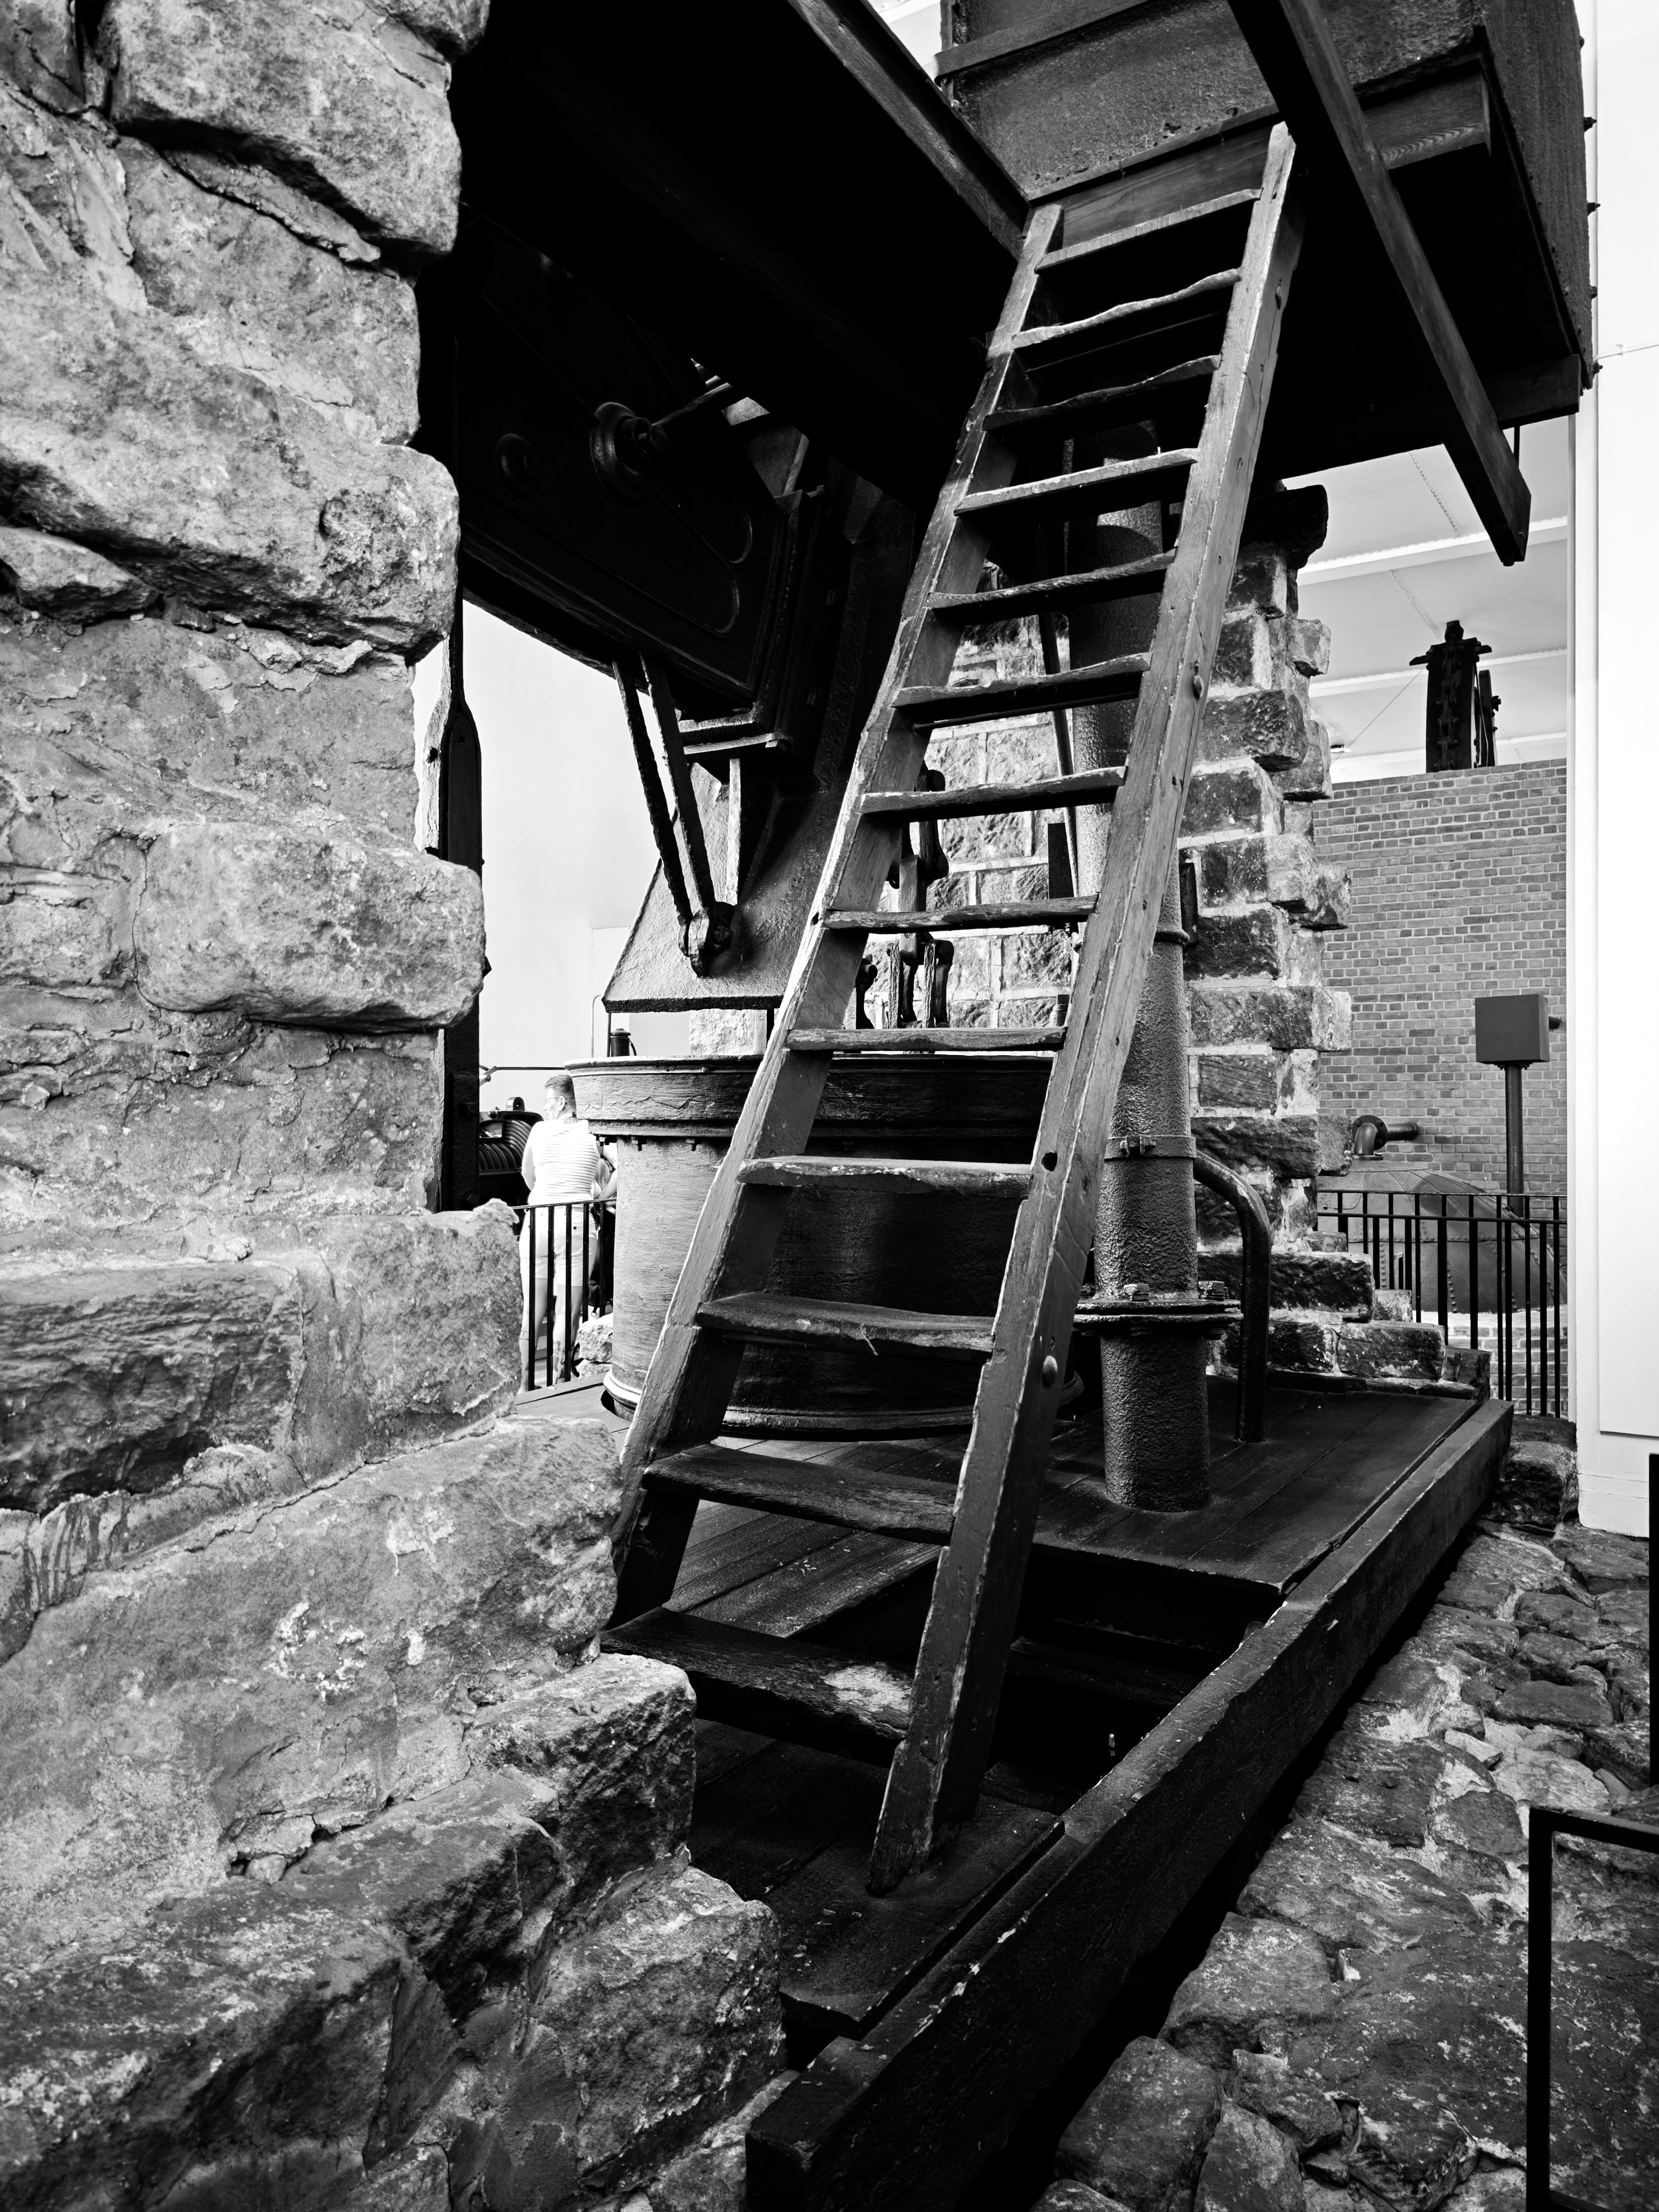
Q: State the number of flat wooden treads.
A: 13